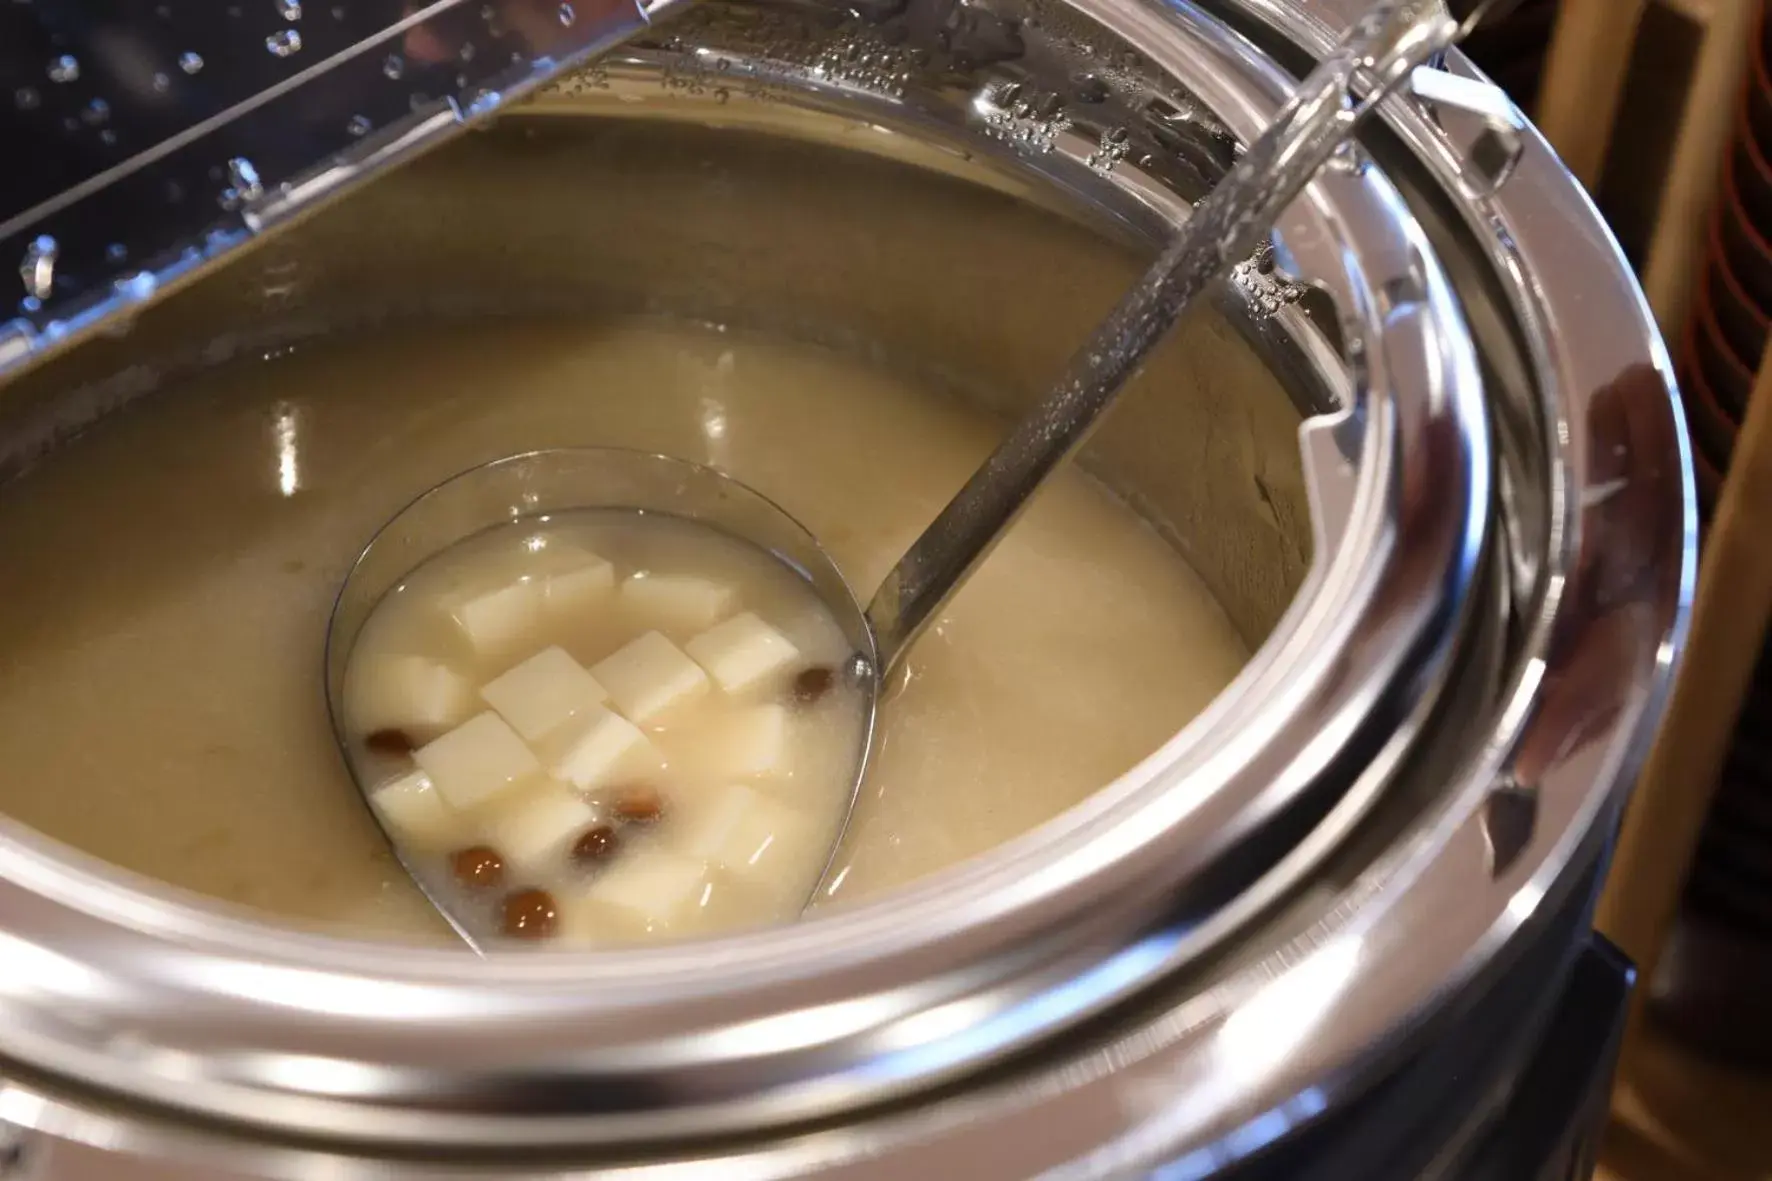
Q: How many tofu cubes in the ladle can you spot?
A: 14